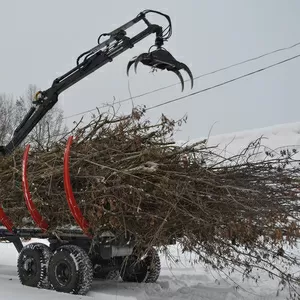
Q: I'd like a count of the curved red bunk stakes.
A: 3